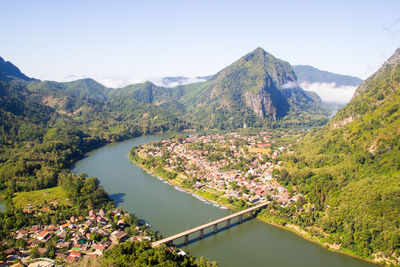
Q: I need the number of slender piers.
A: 6